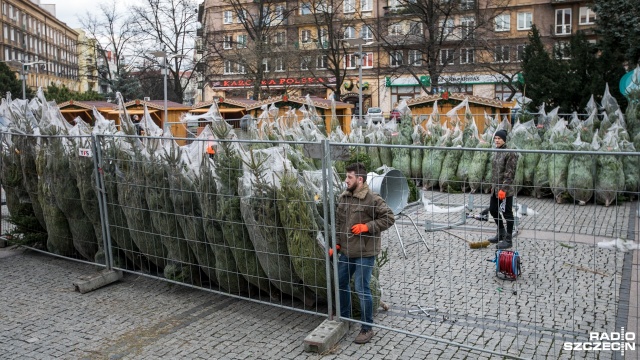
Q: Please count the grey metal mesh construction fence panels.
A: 3